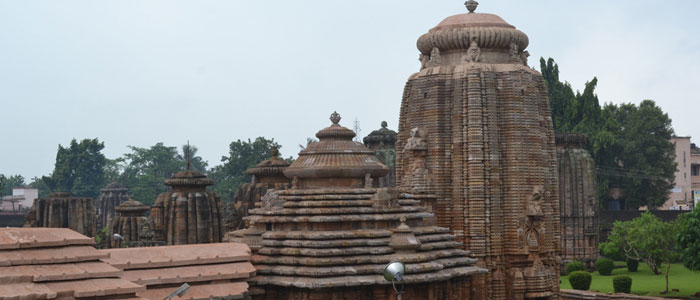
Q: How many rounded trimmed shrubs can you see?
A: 5